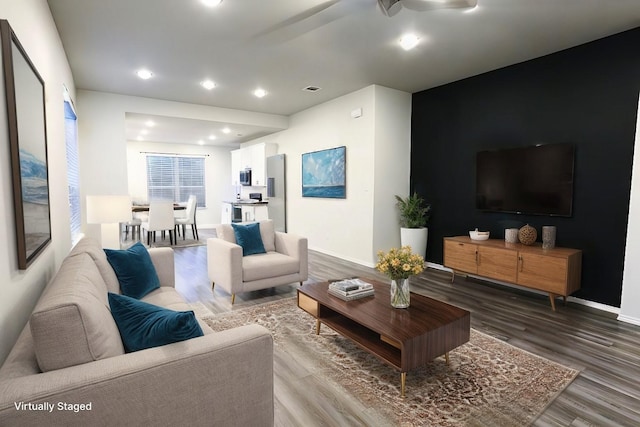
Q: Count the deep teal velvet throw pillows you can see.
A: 3